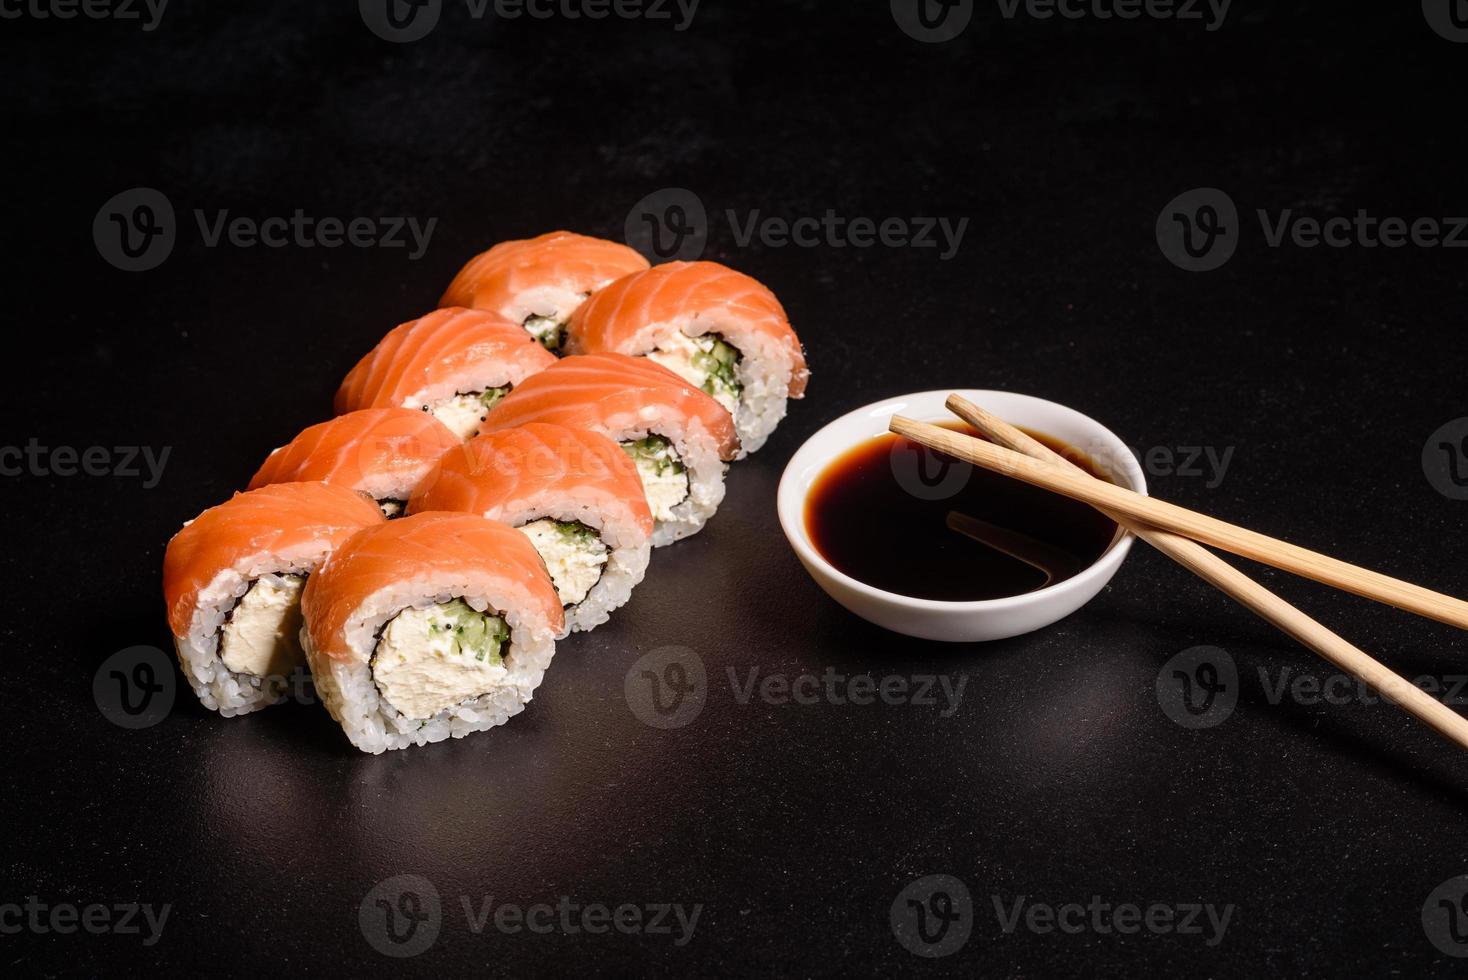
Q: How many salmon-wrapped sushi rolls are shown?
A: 8